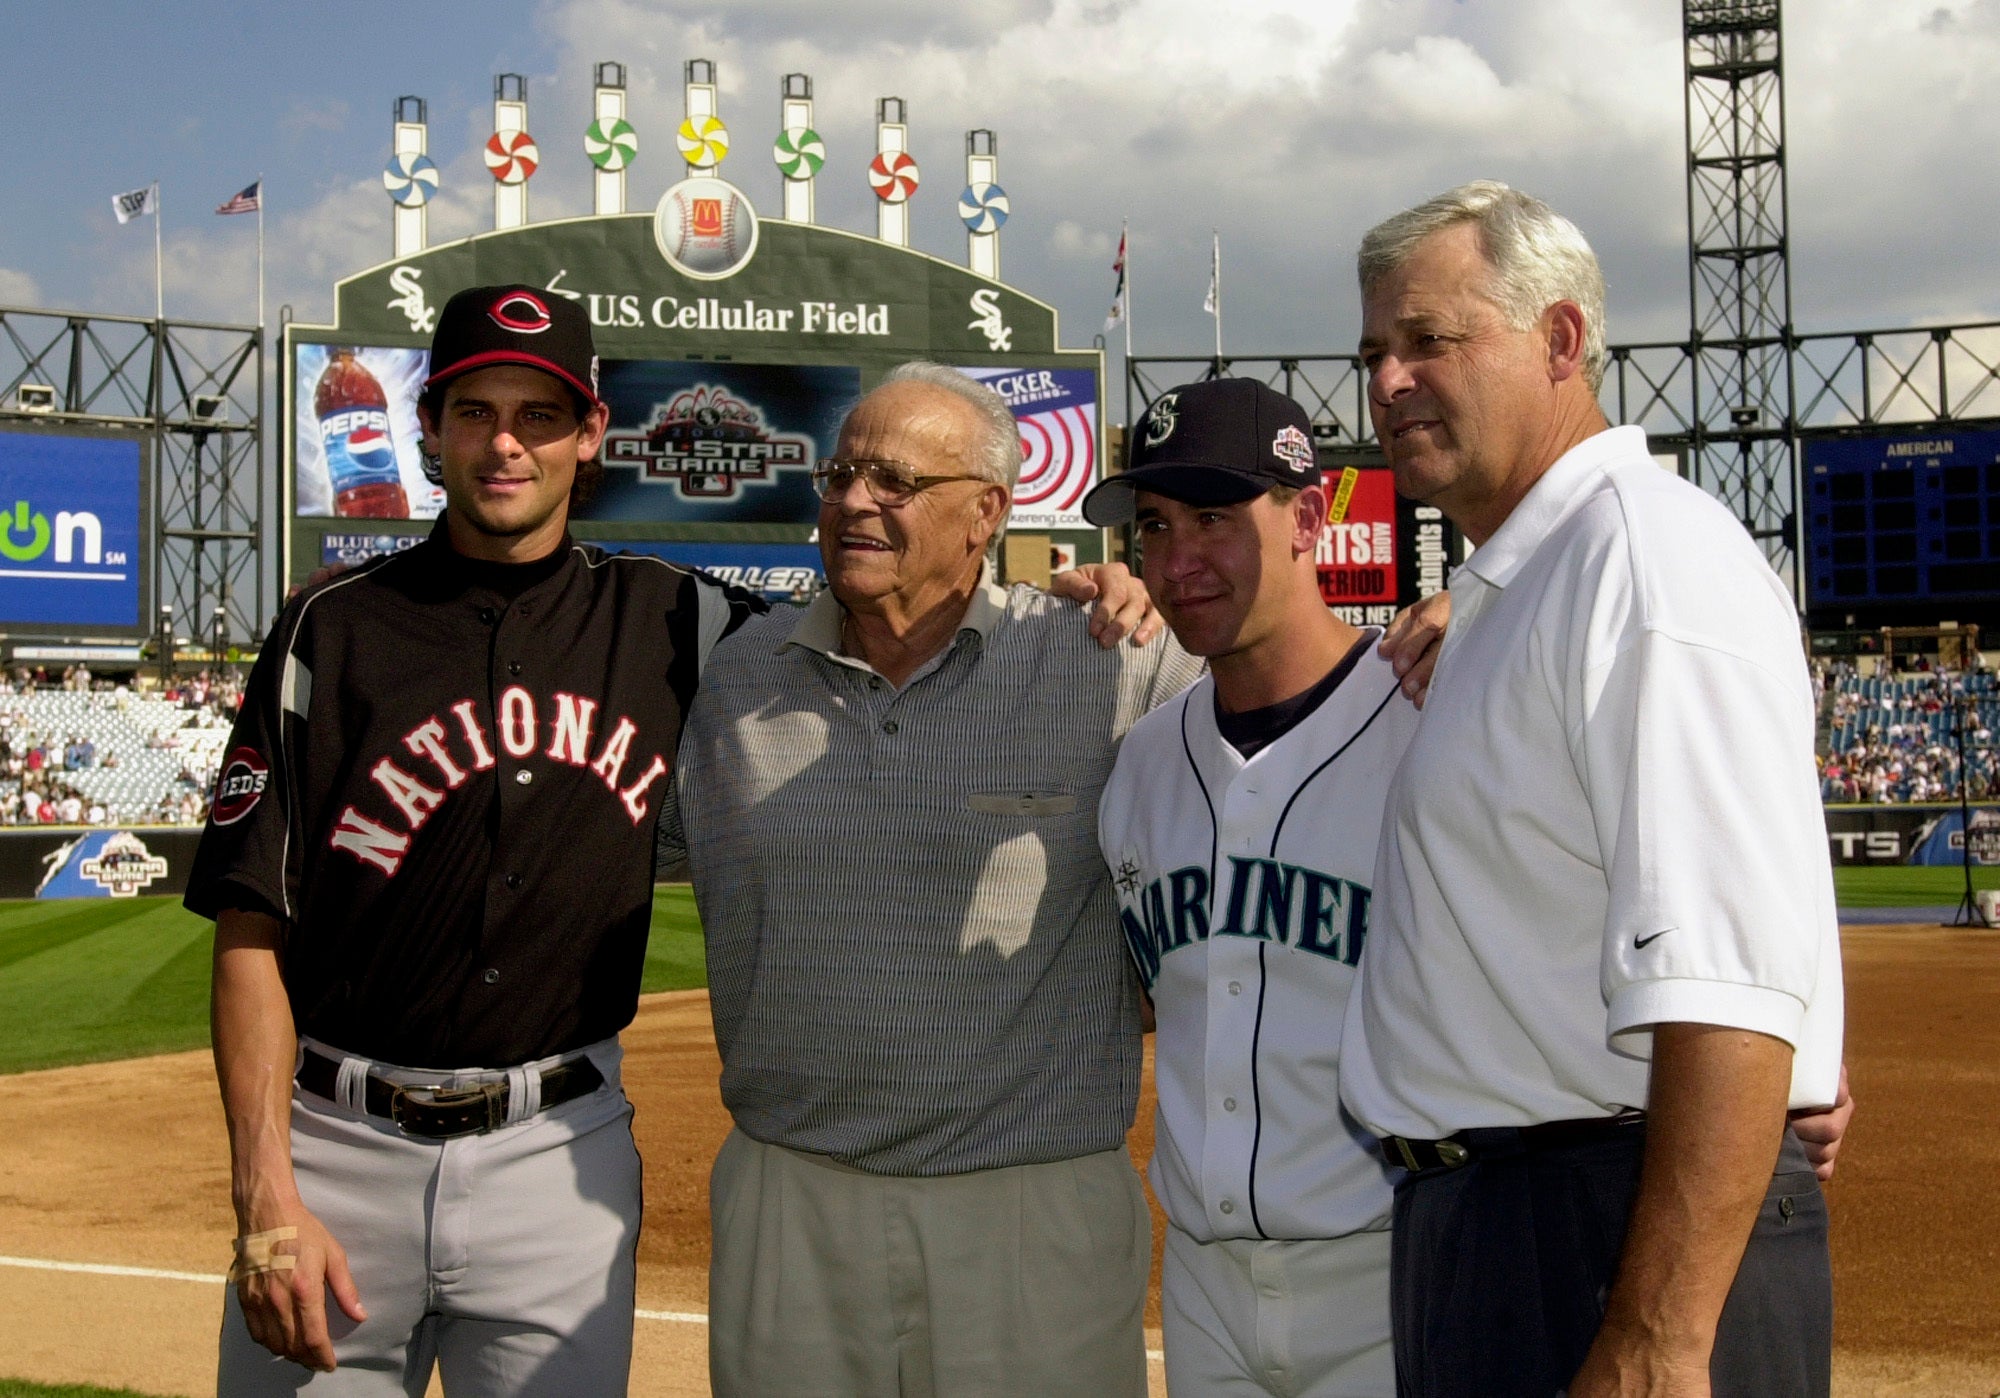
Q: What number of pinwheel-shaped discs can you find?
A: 7